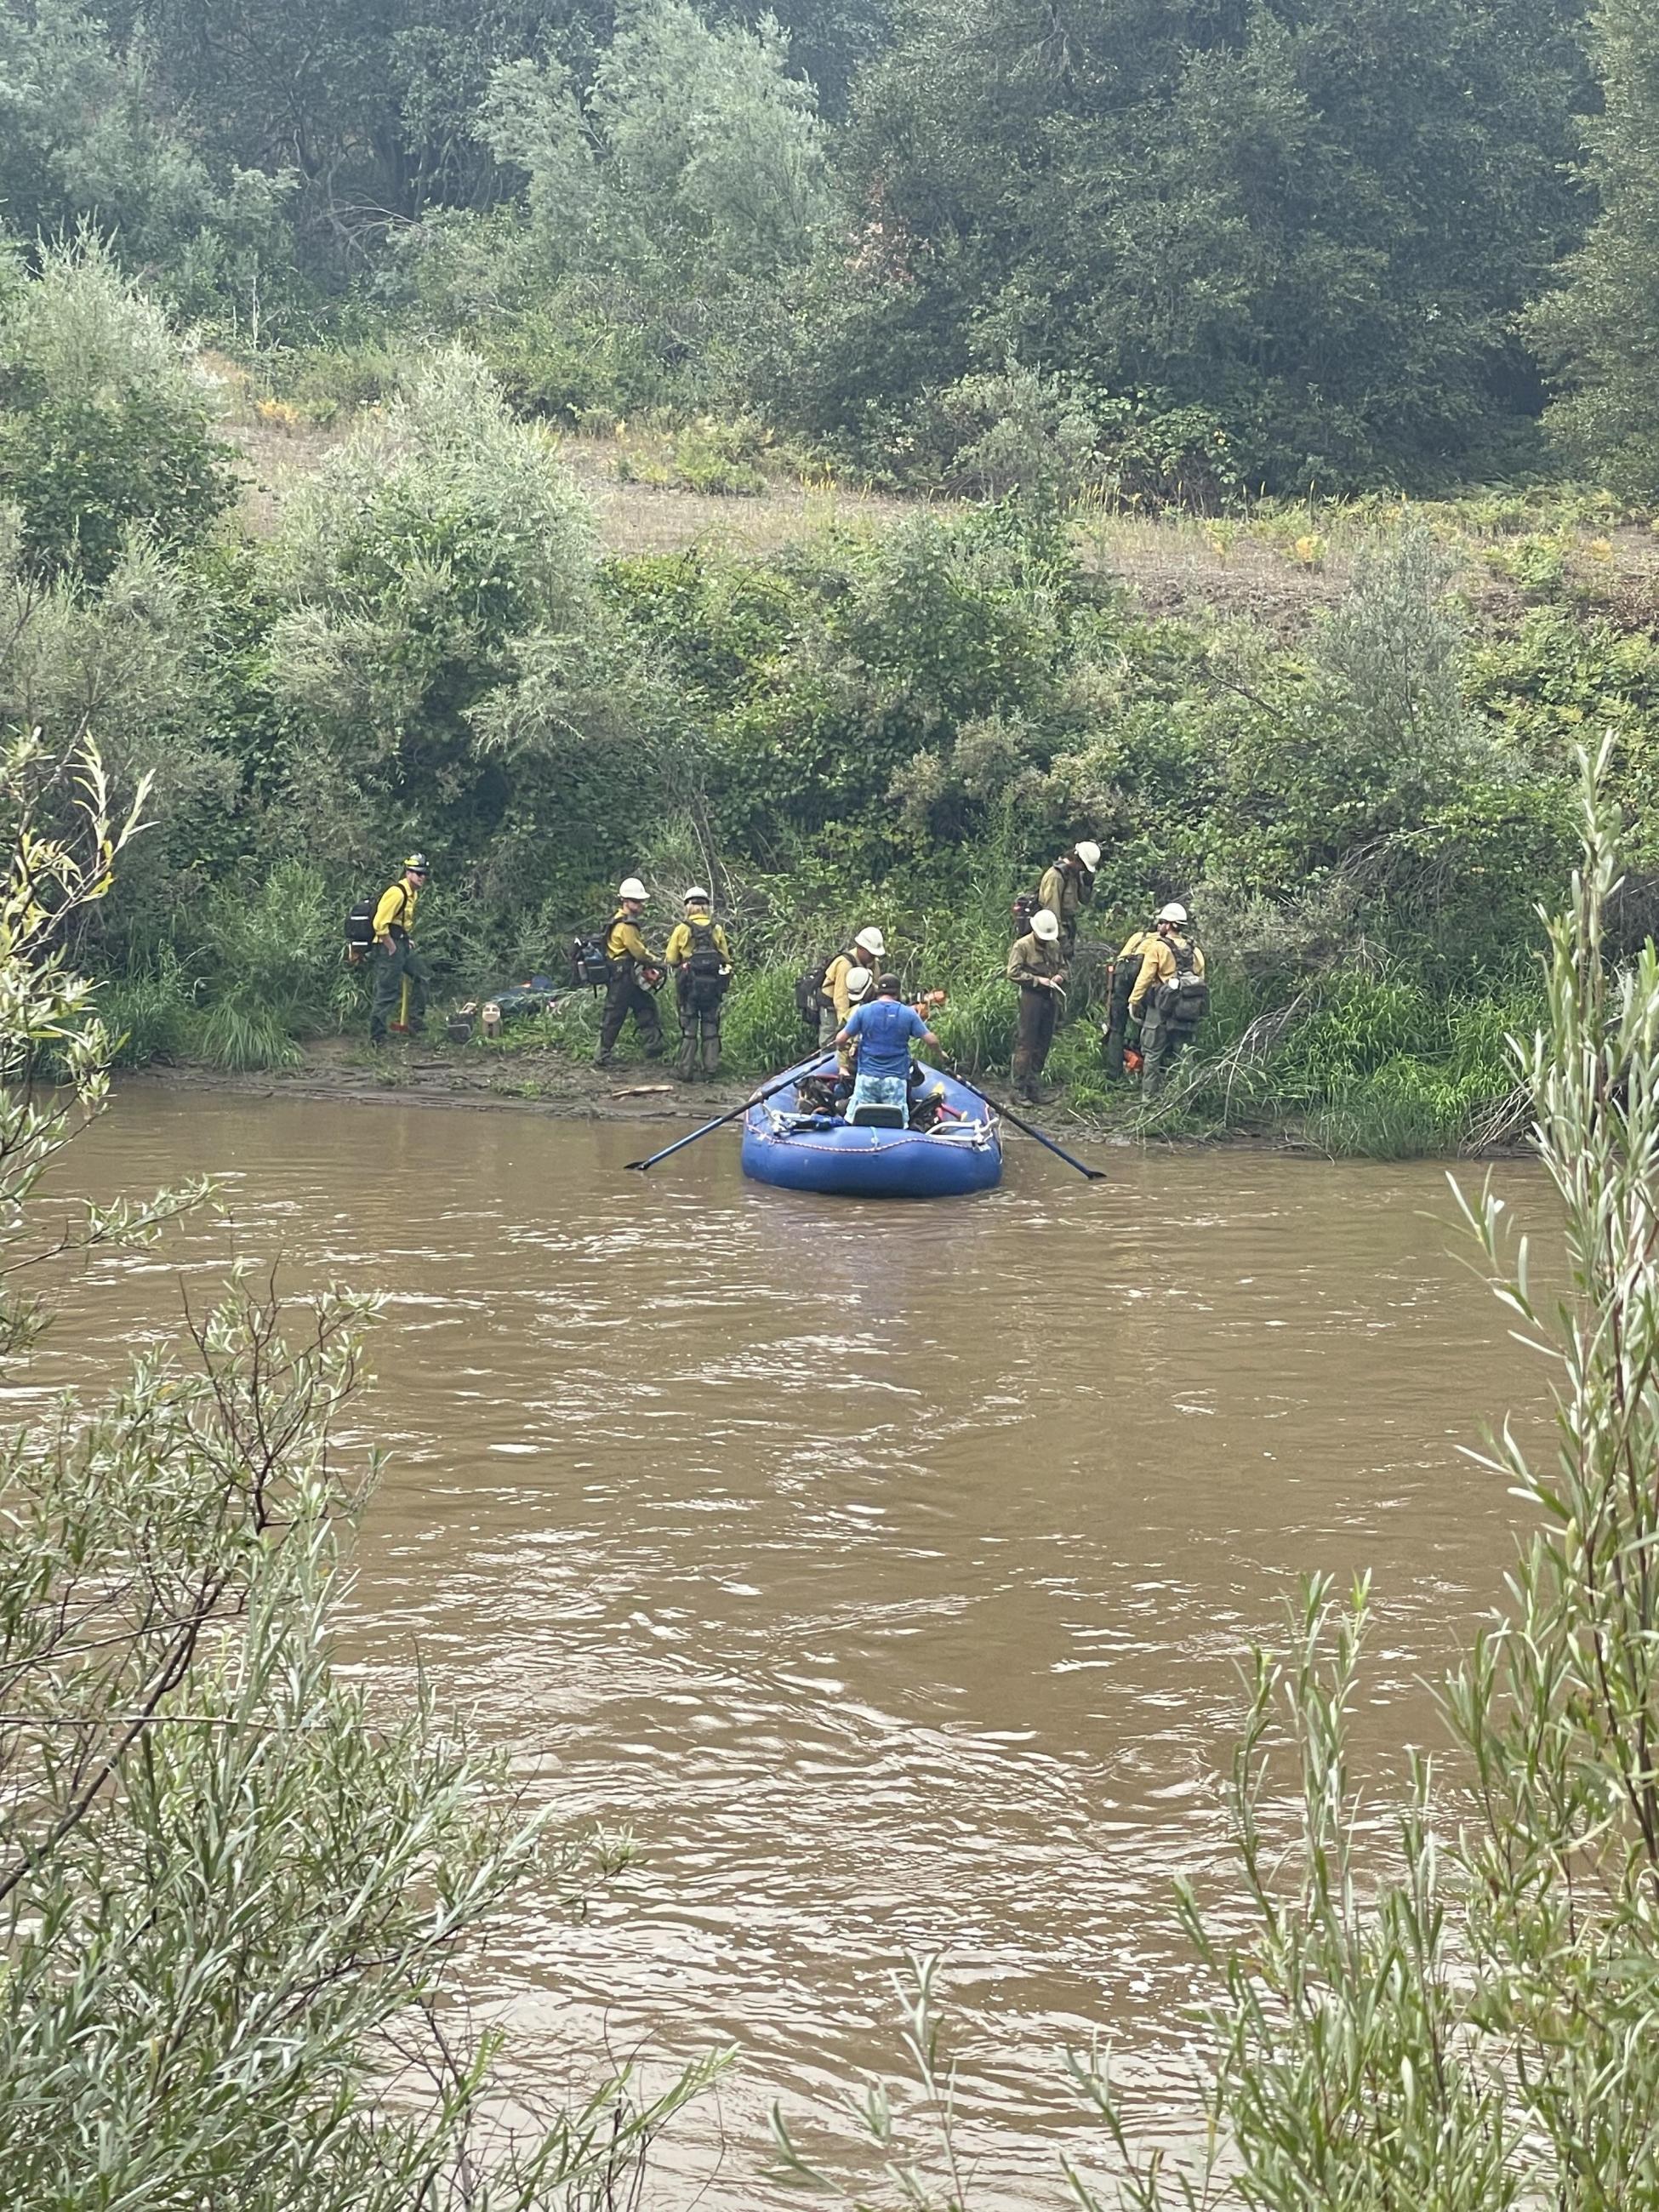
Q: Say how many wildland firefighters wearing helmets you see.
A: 8